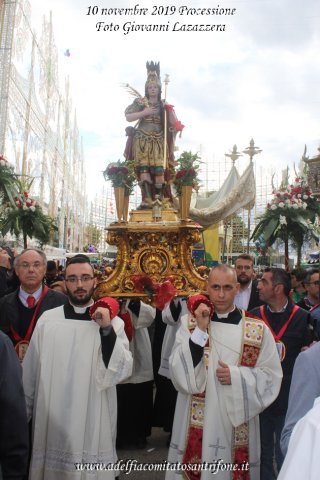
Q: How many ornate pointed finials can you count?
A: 2